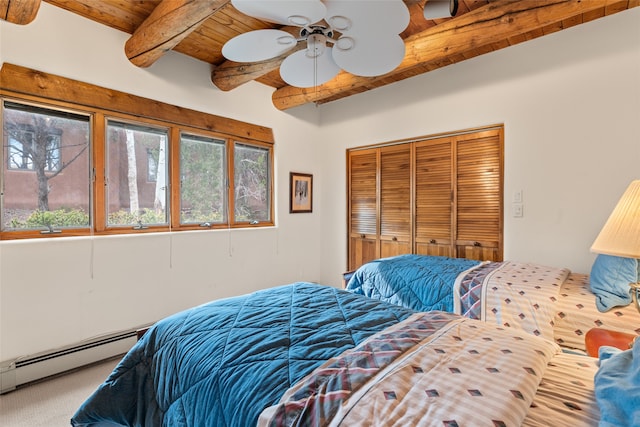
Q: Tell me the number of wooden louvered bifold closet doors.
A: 4